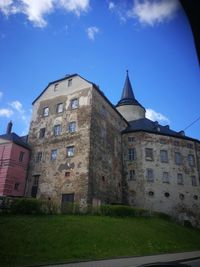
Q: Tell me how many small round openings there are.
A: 4